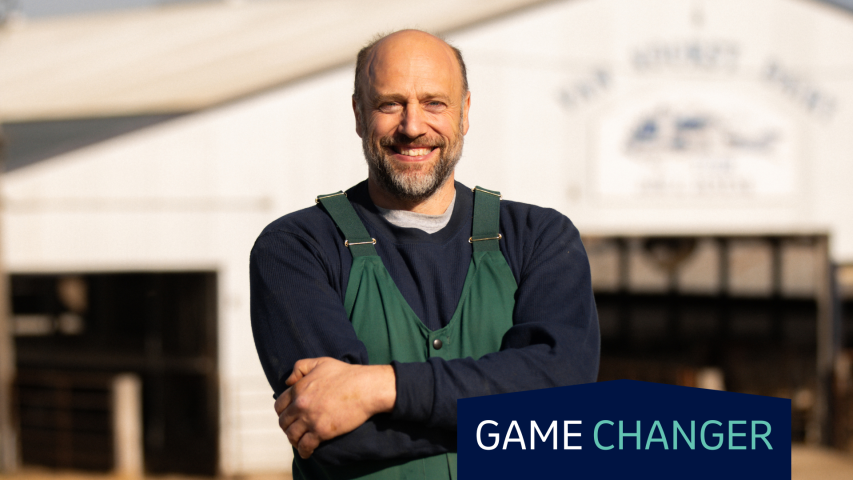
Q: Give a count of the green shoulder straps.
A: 2